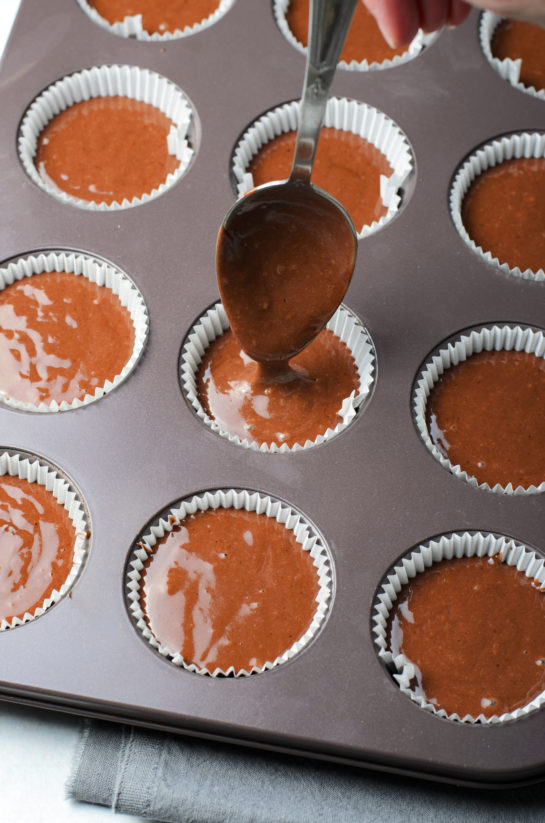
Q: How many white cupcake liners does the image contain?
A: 12